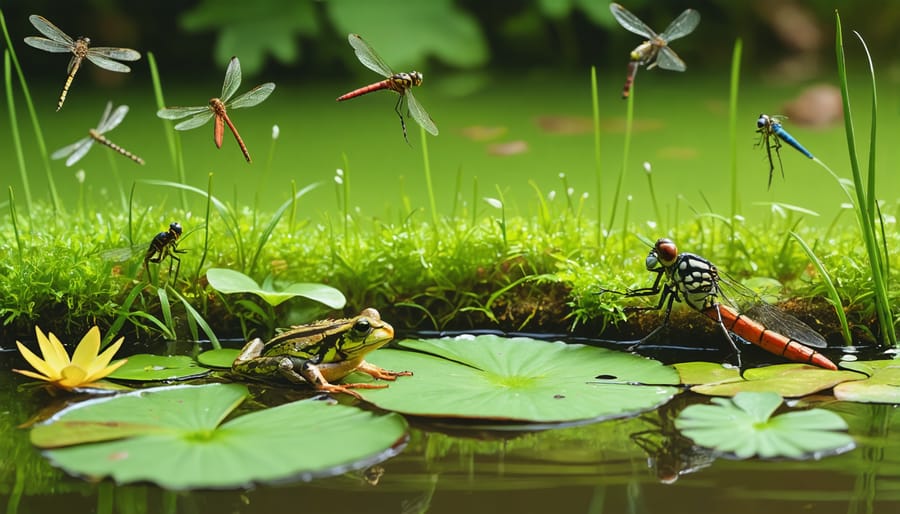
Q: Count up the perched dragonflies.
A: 2